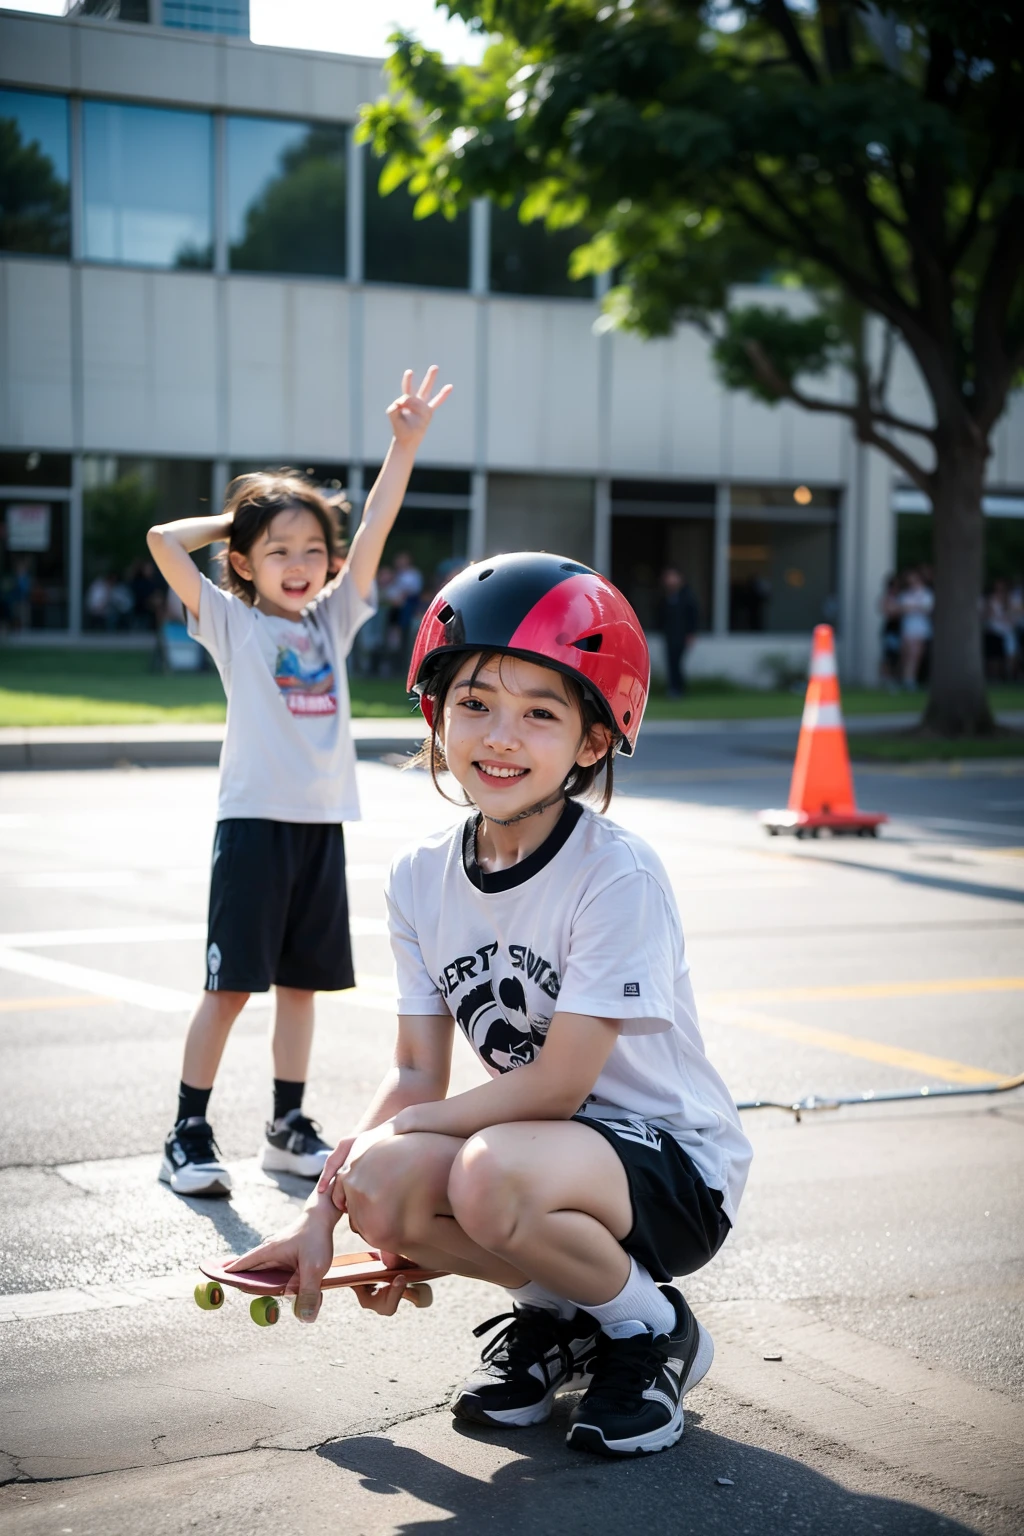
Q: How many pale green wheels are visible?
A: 2